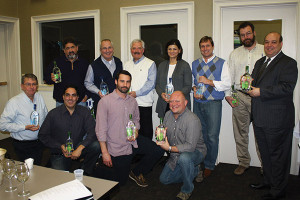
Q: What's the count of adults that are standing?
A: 7